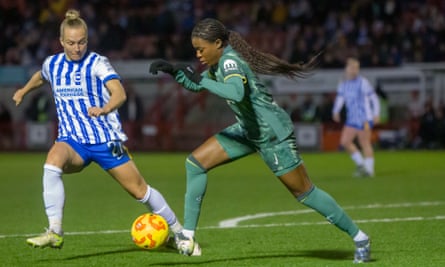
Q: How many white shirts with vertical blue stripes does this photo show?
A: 2